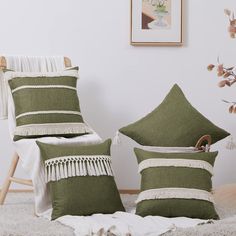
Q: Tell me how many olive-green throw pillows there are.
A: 4